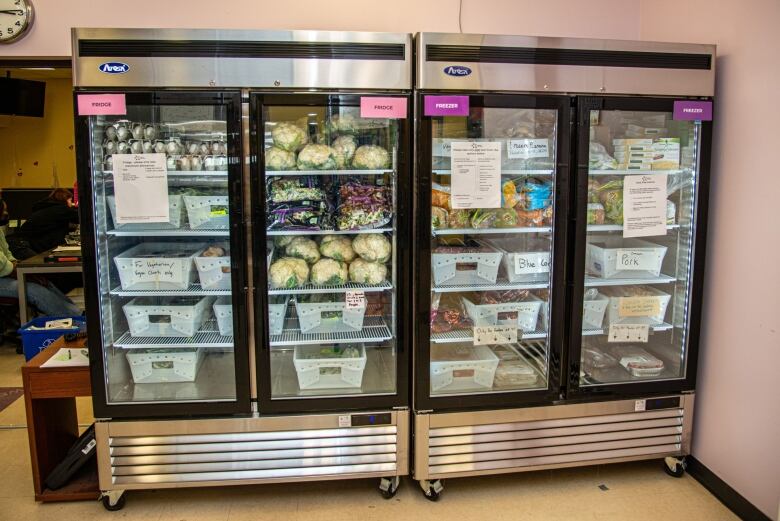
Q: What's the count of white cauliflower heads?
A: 13